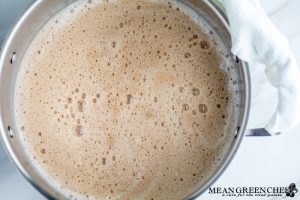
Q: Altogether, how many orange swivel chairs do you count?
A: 0